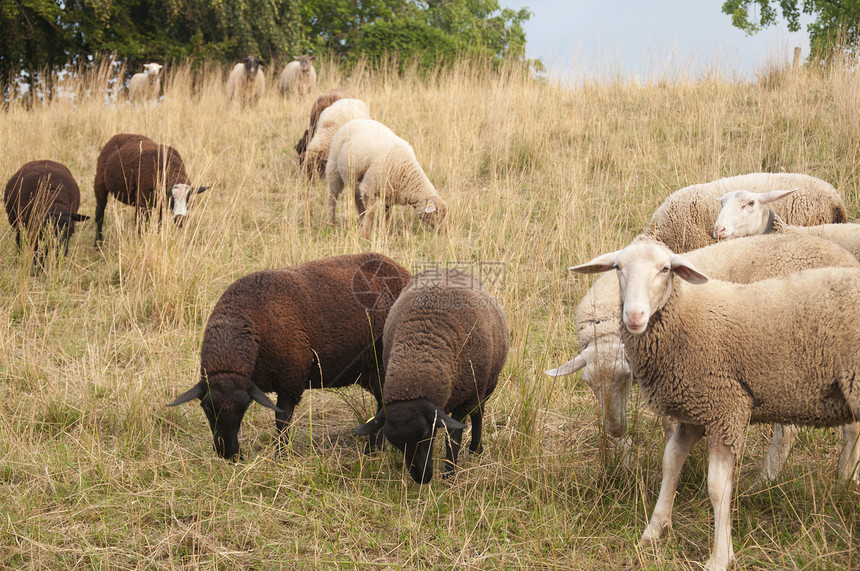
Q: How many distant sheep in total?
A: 3